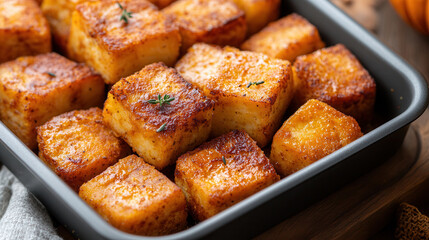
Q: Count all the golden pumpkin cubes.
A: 15